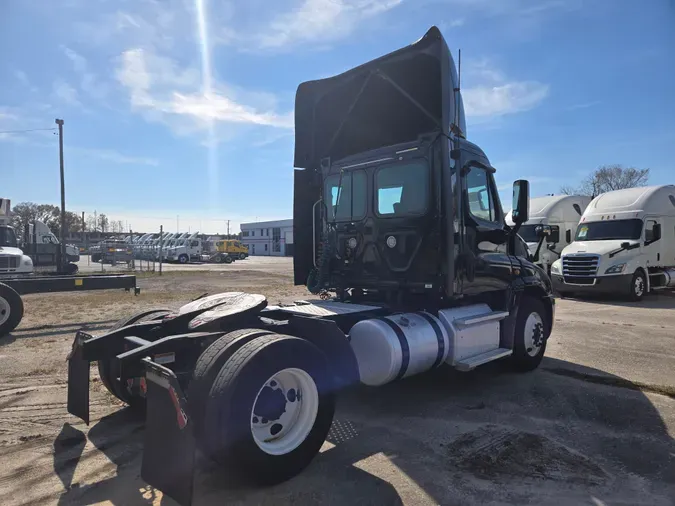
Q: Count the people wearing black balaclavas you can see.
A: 0